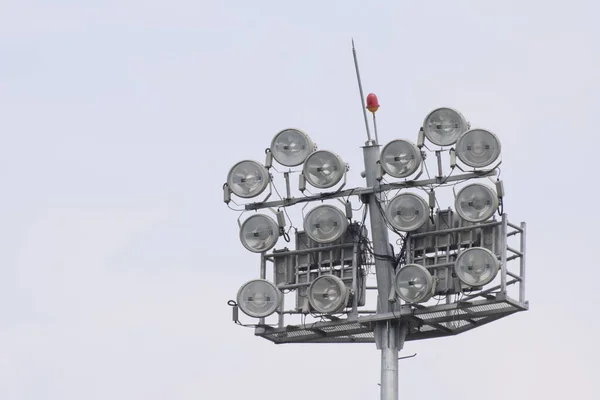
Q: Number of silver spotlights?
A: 14